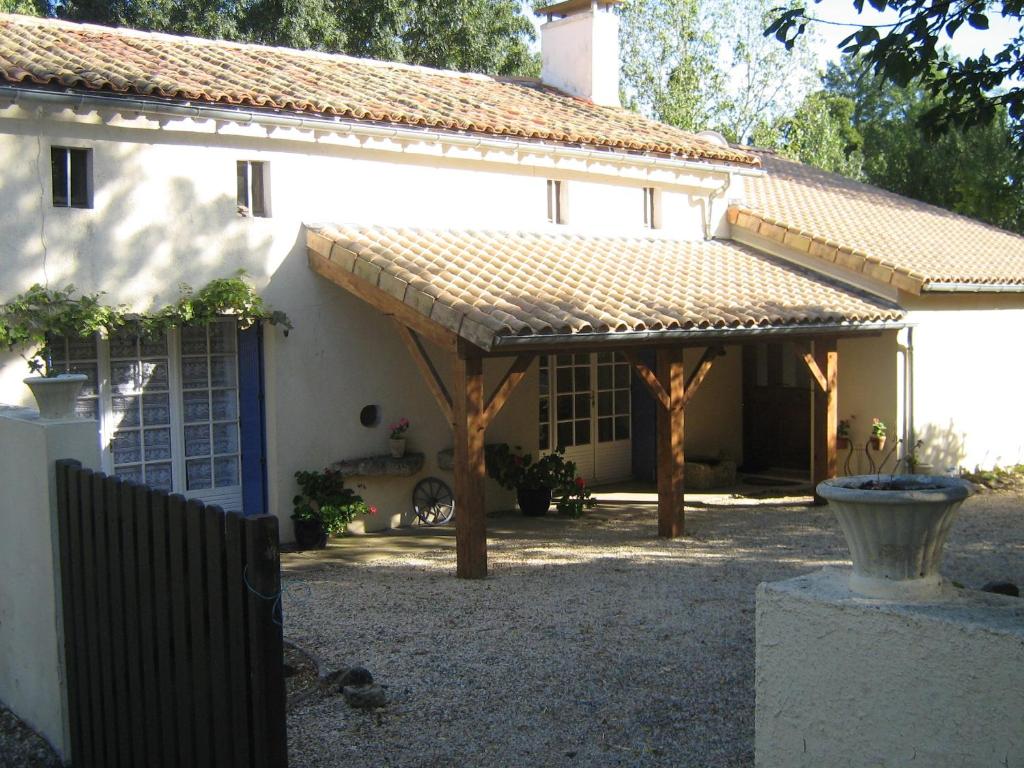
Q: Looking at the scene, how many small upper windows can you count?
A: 4